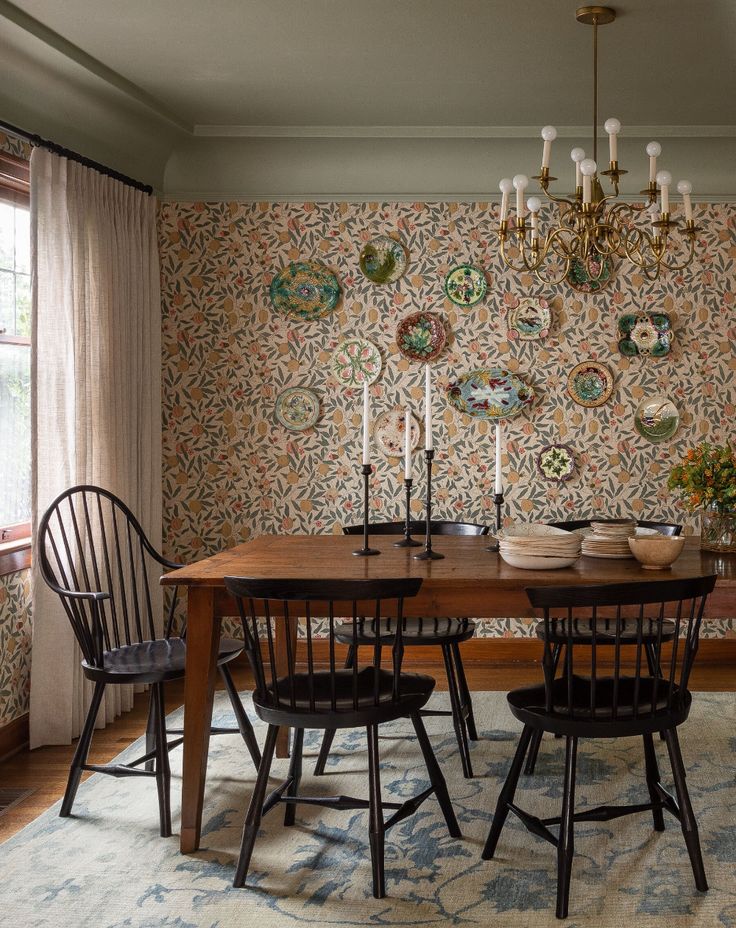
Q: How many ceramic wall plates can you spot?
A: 14